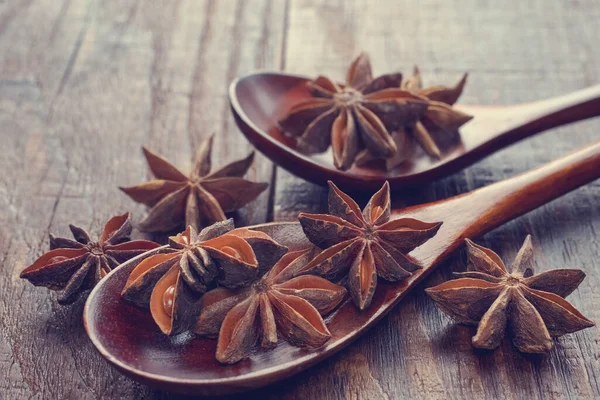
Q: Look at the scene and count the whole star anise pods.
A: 8